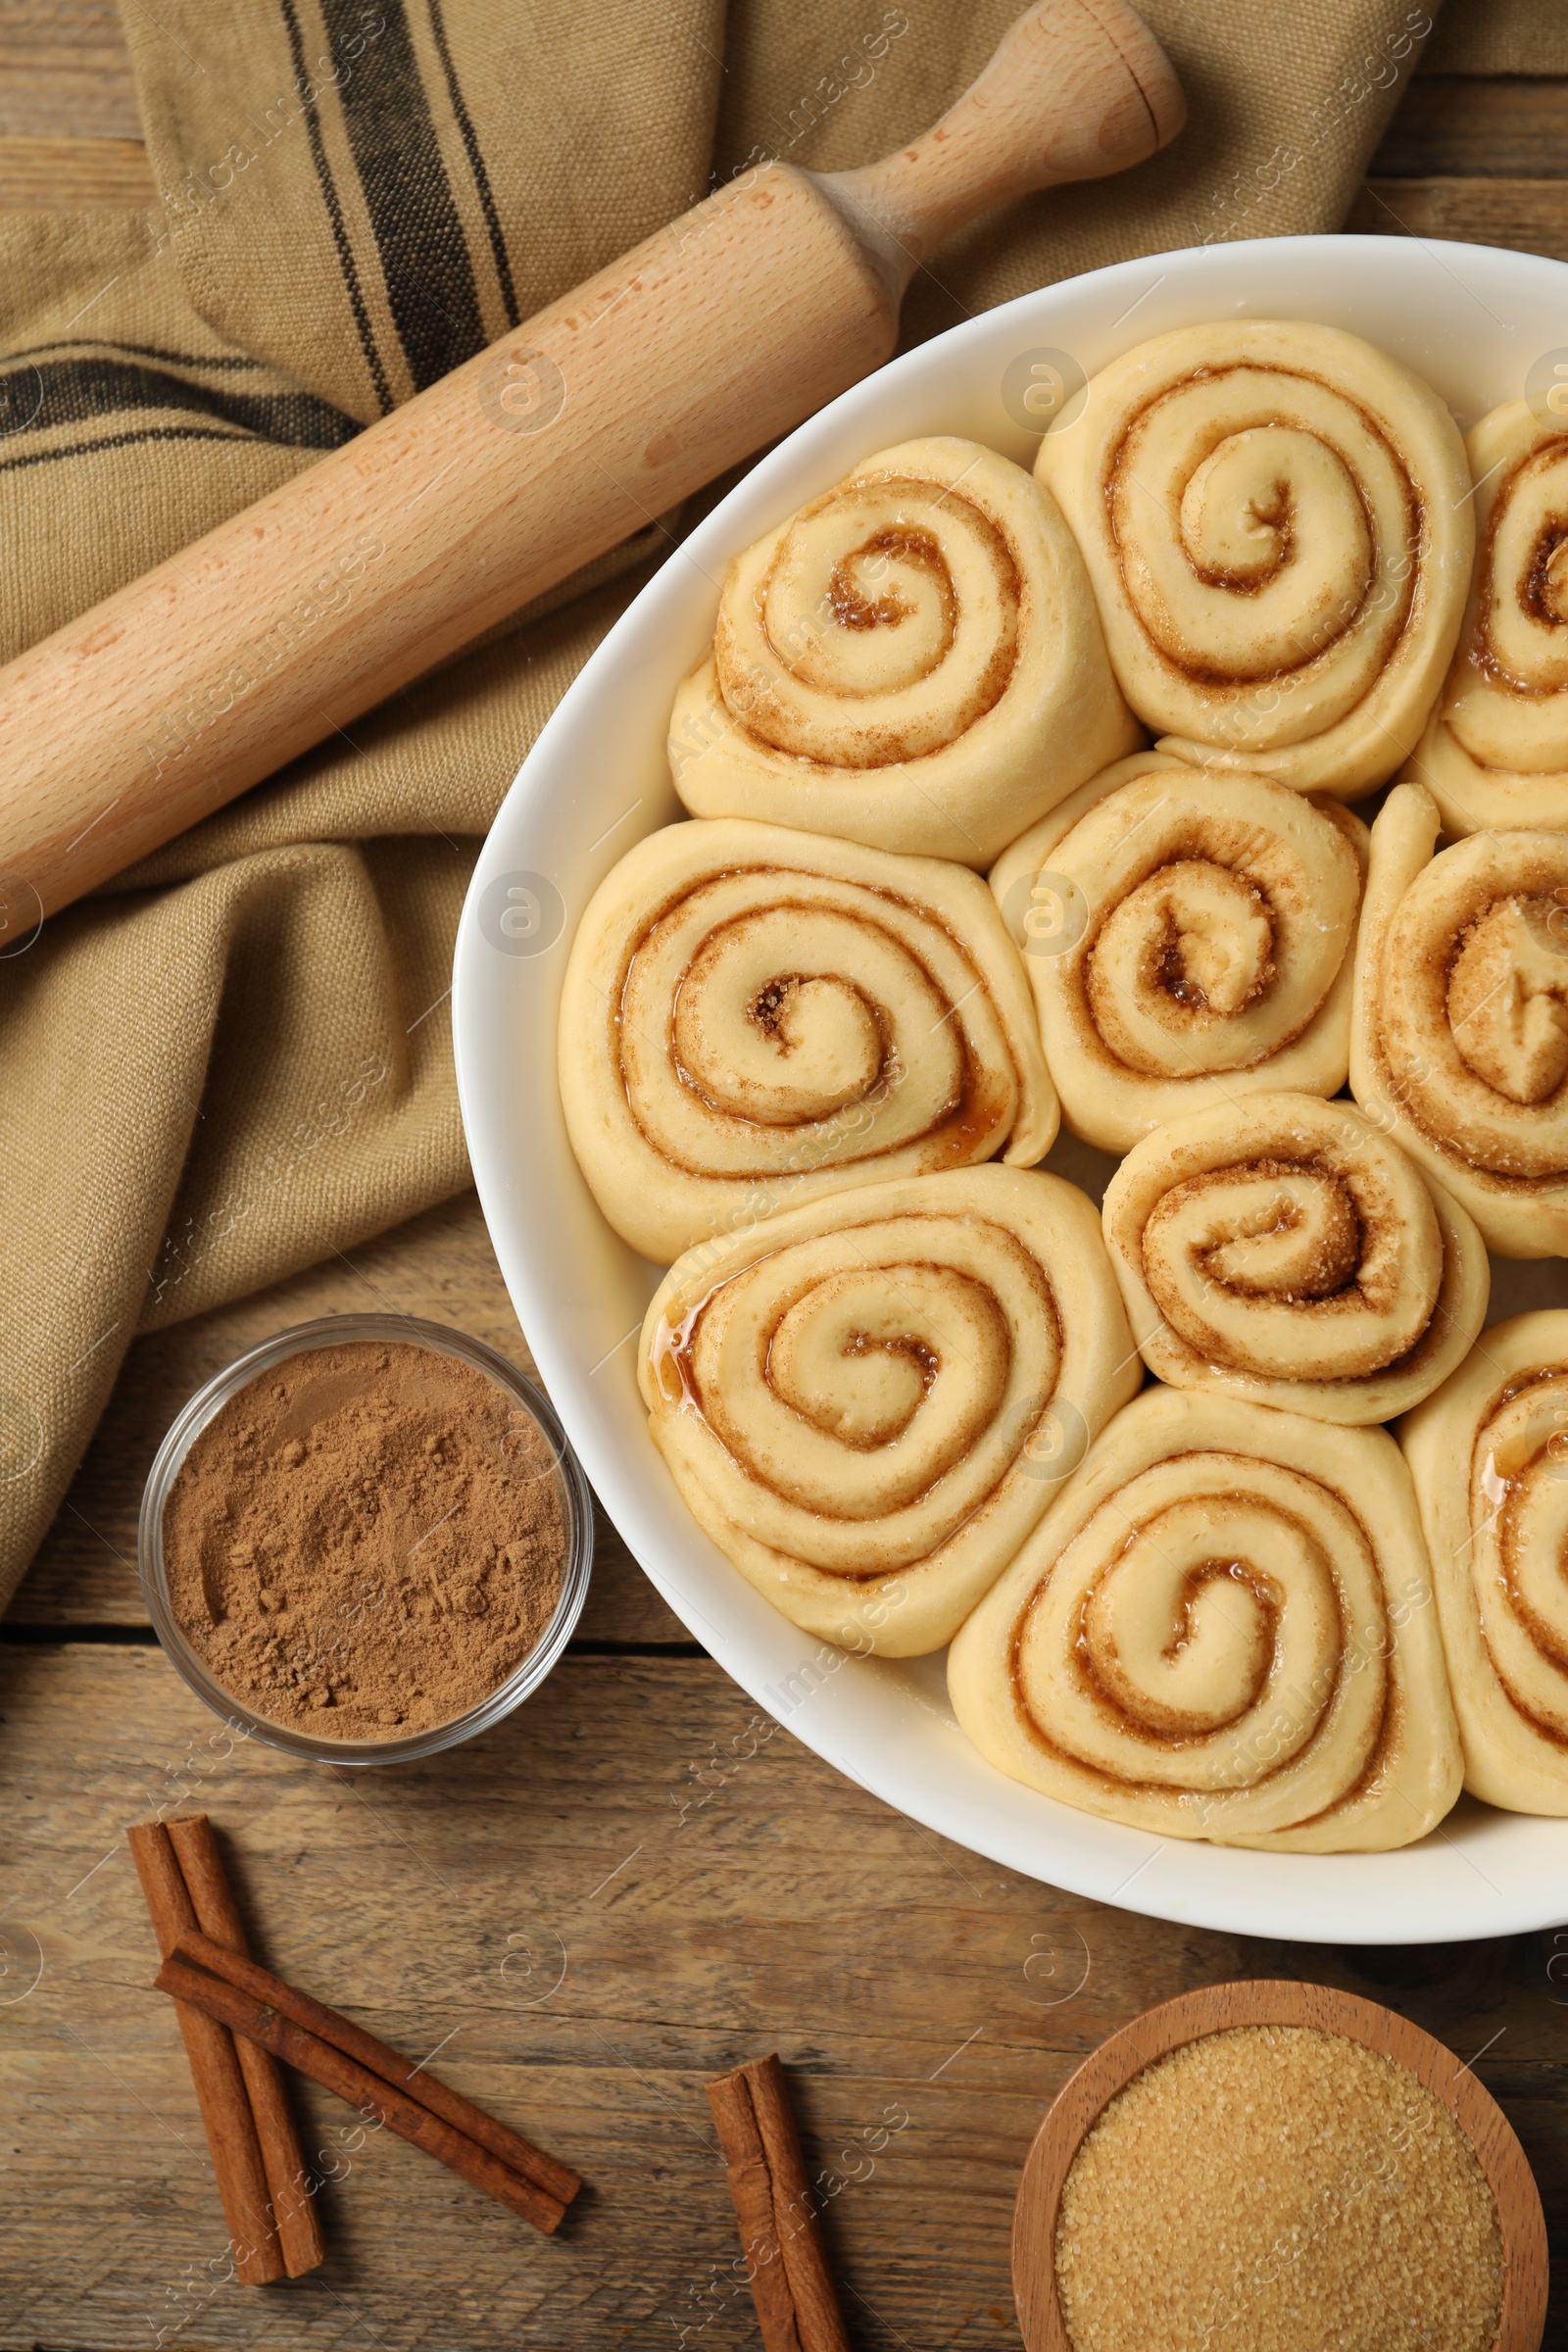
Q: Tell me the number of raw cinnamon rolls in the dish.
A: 10